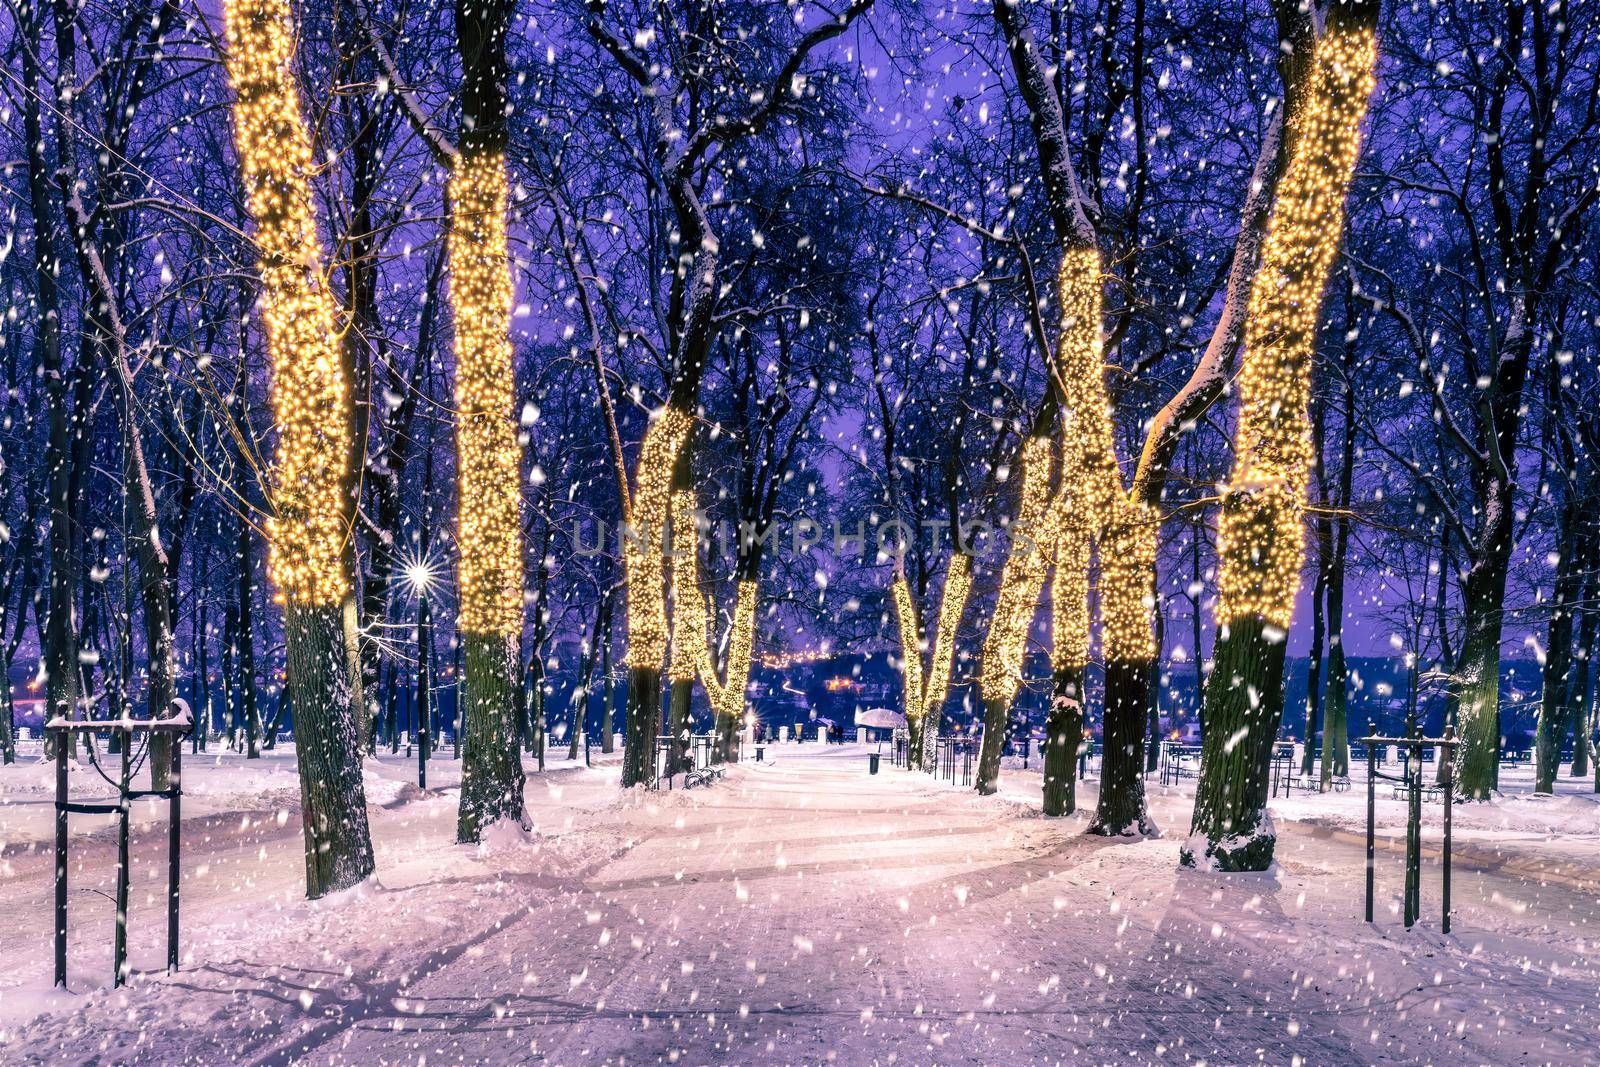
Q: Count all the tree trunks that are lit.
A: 11